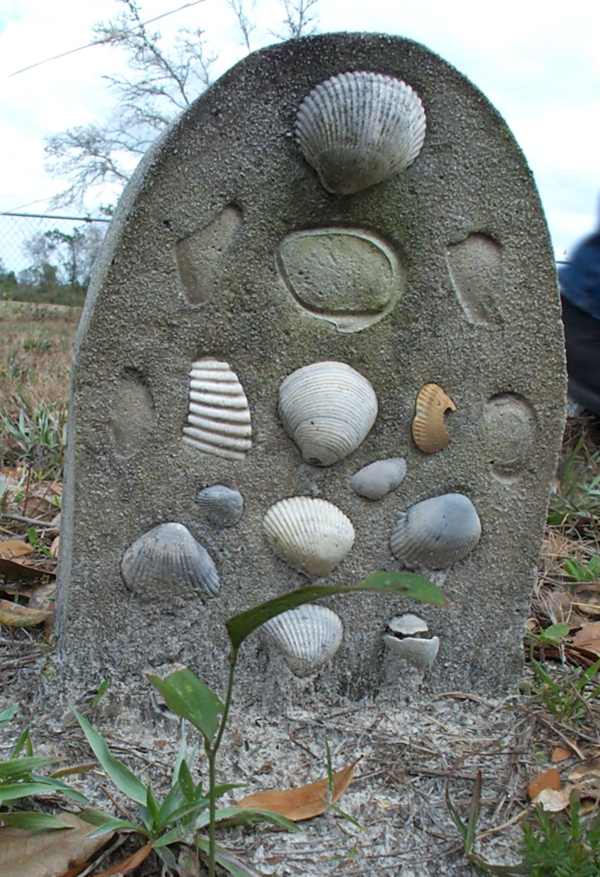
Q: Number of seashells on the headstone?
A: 11